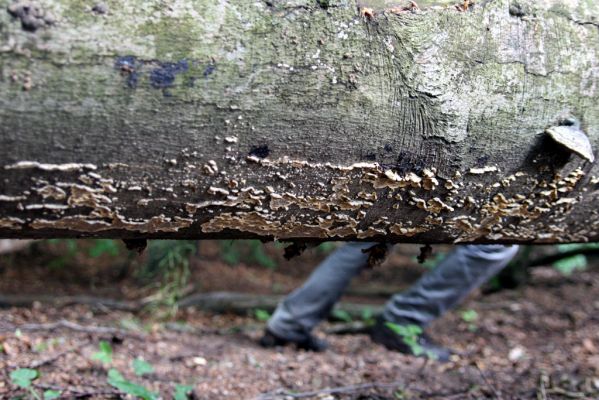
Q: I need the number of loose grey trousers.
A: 1